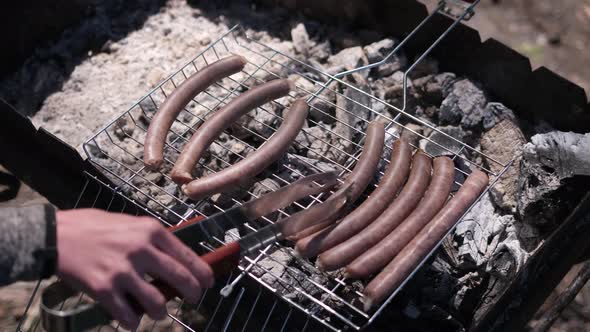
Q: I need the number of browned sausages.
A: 8